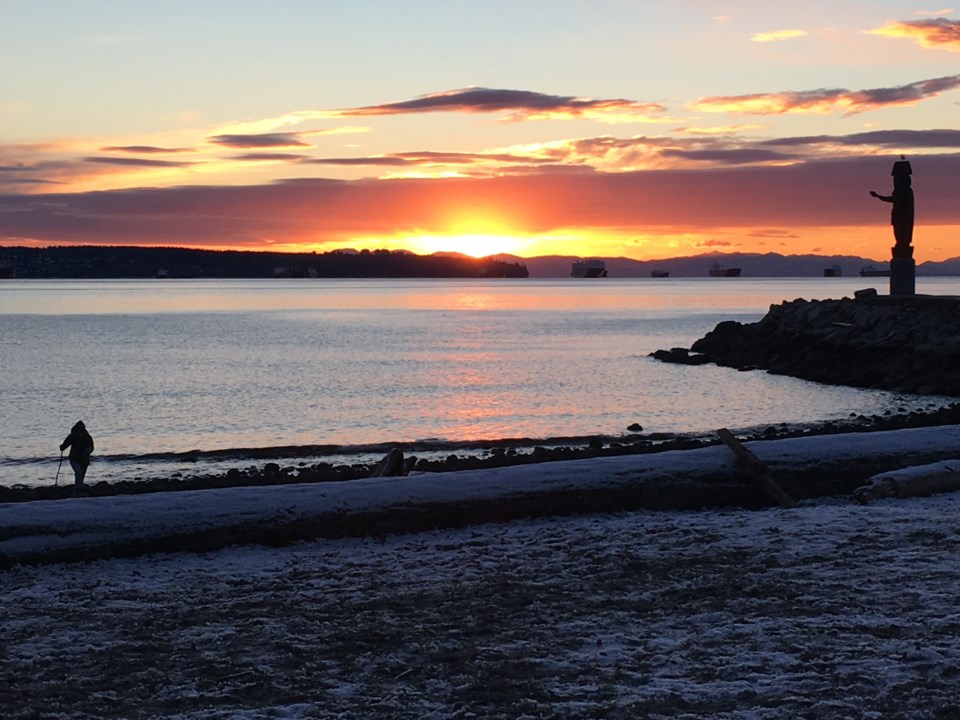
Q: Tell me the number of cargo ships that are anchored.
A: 5